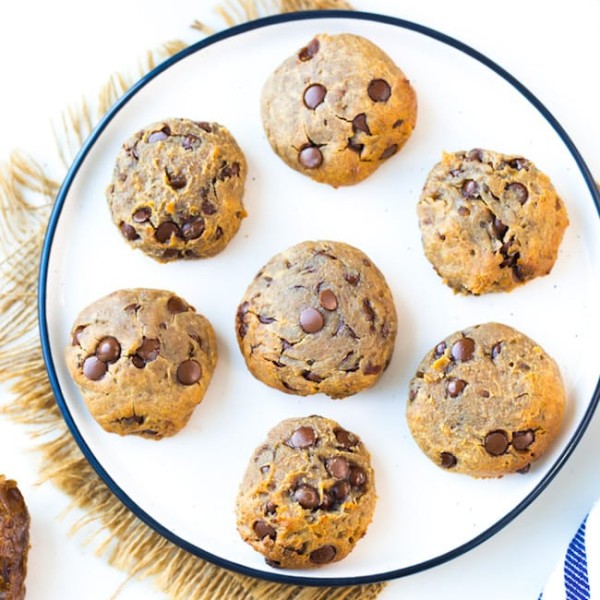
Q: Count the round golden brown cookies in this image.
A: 7